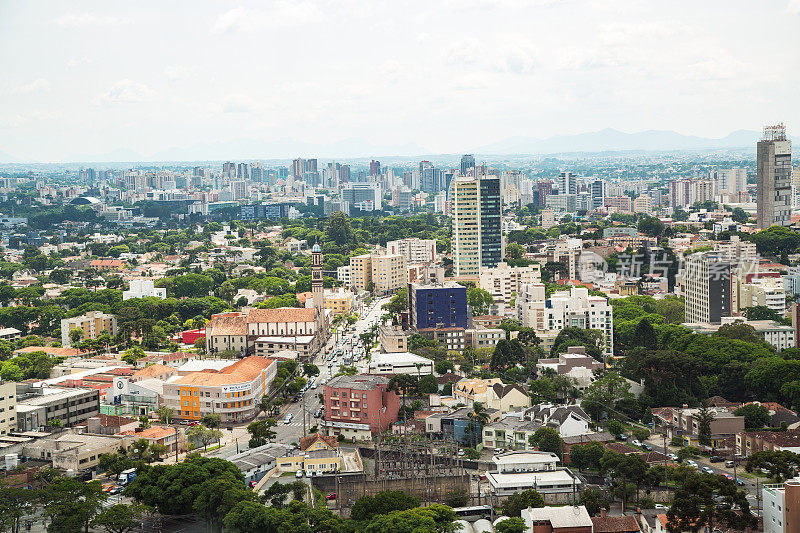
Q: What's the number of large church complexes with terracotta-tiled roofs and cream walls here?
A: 1